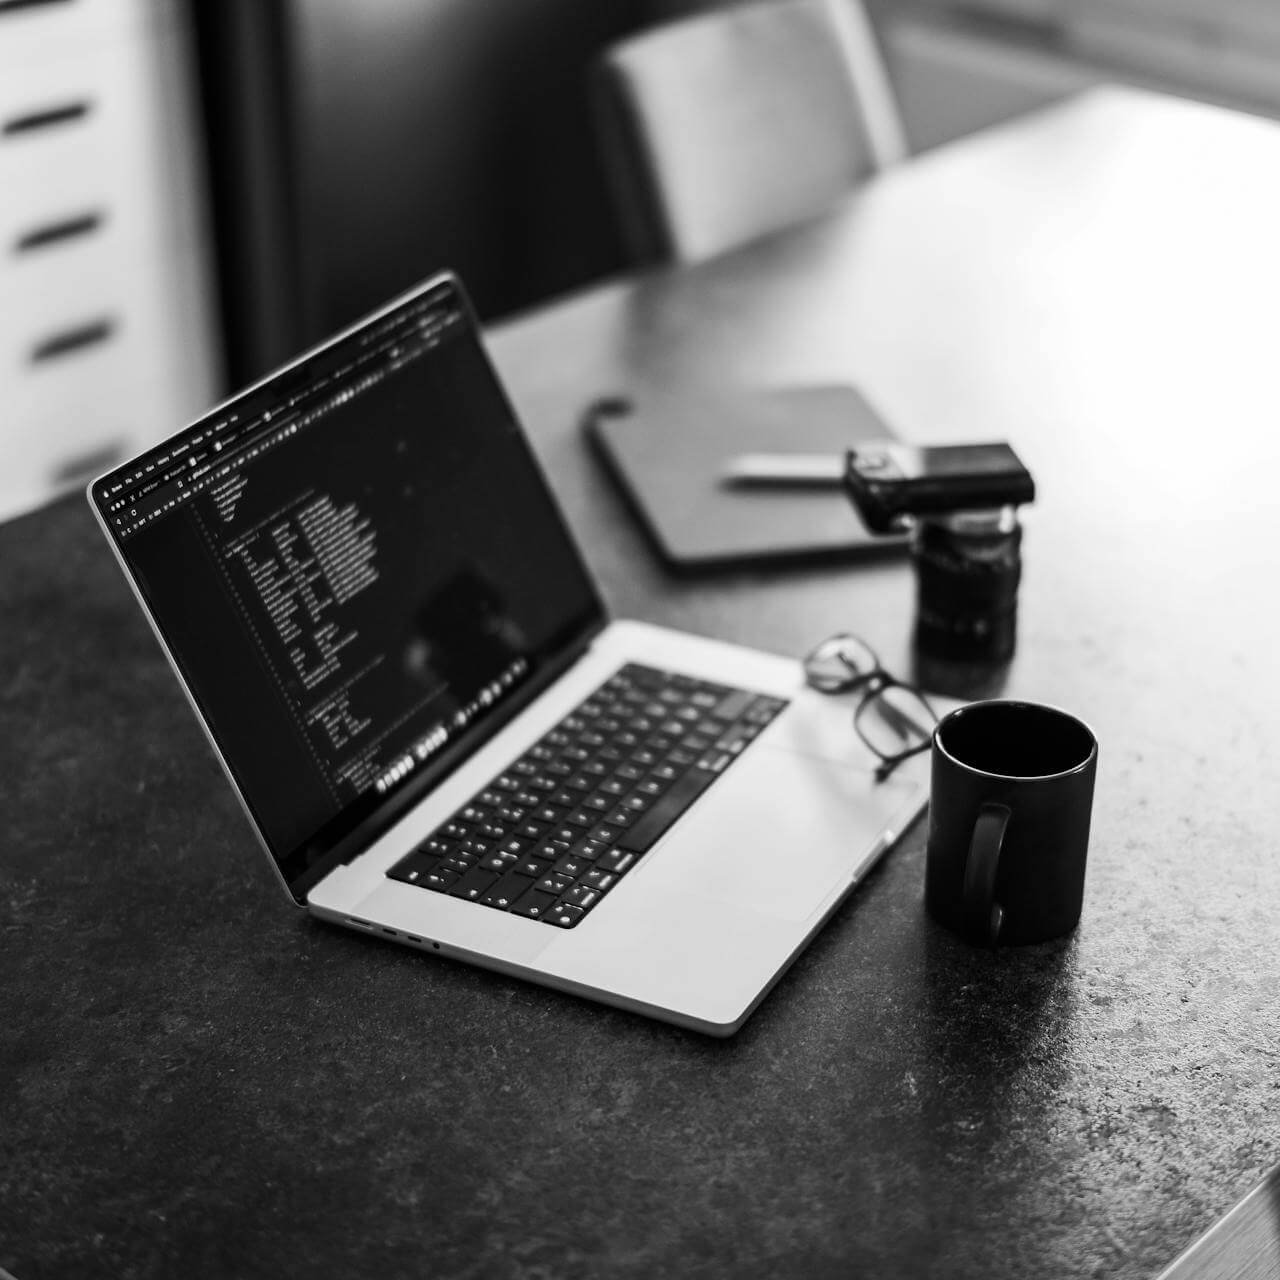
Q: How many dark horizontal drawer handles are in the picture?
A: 5